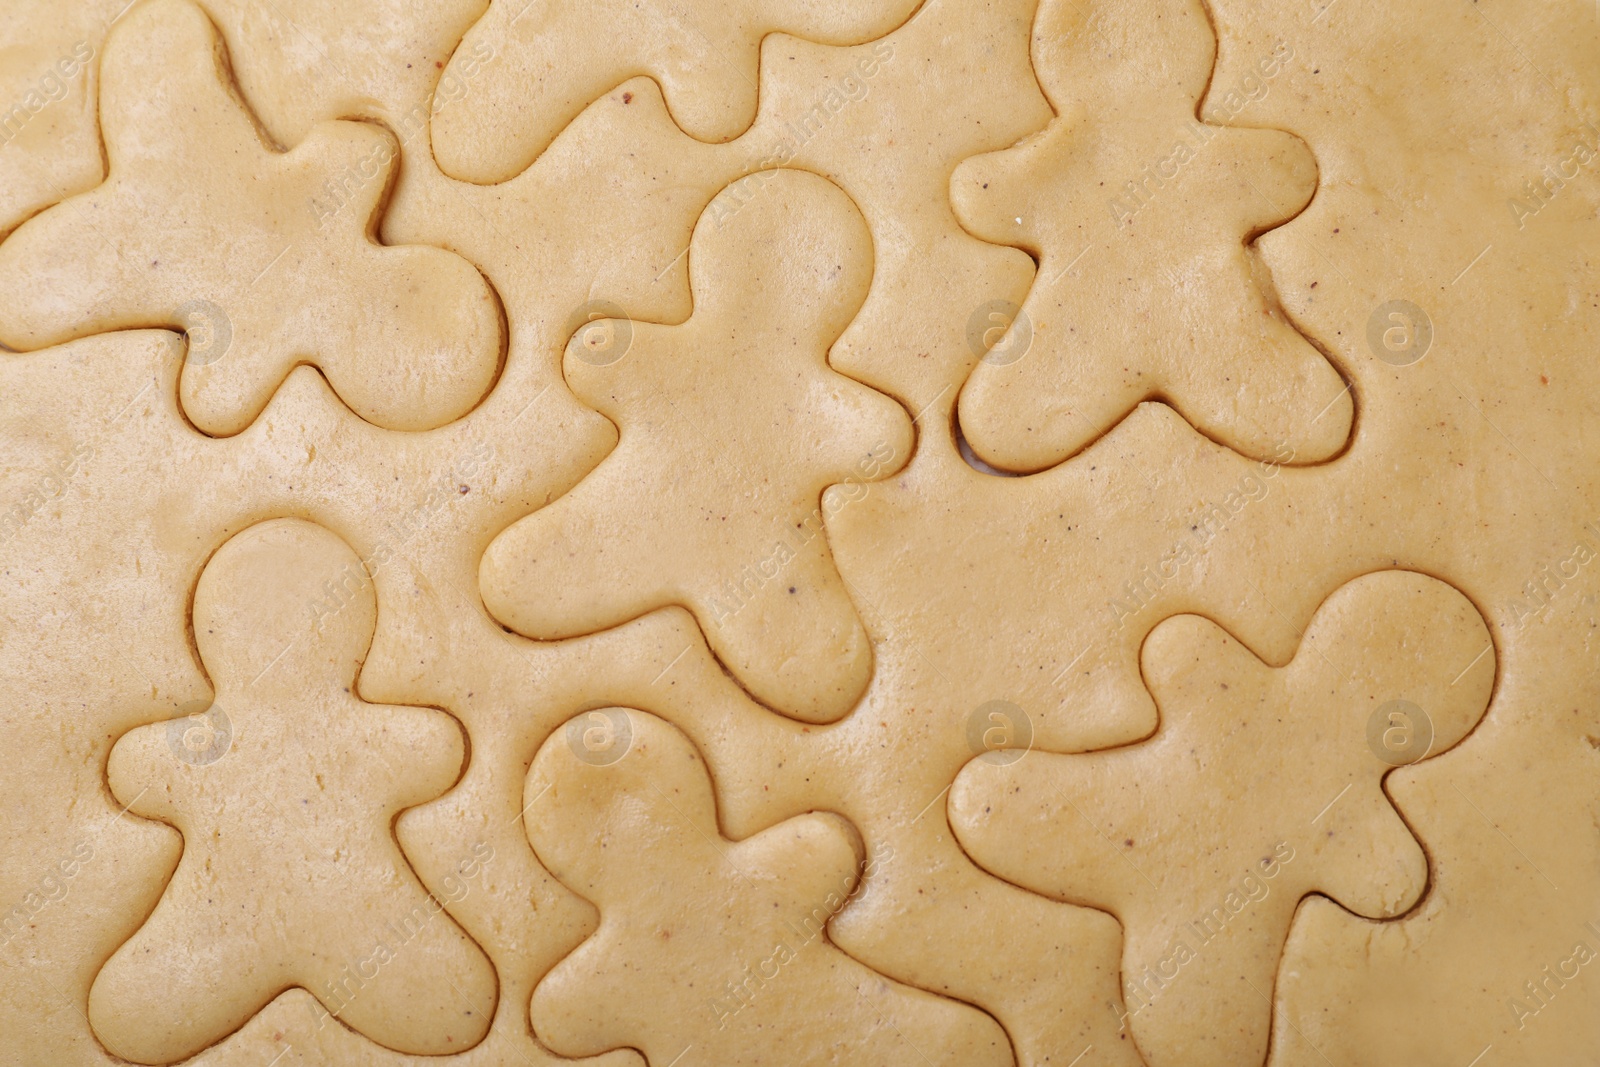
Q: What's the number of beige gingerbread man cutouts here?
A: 7